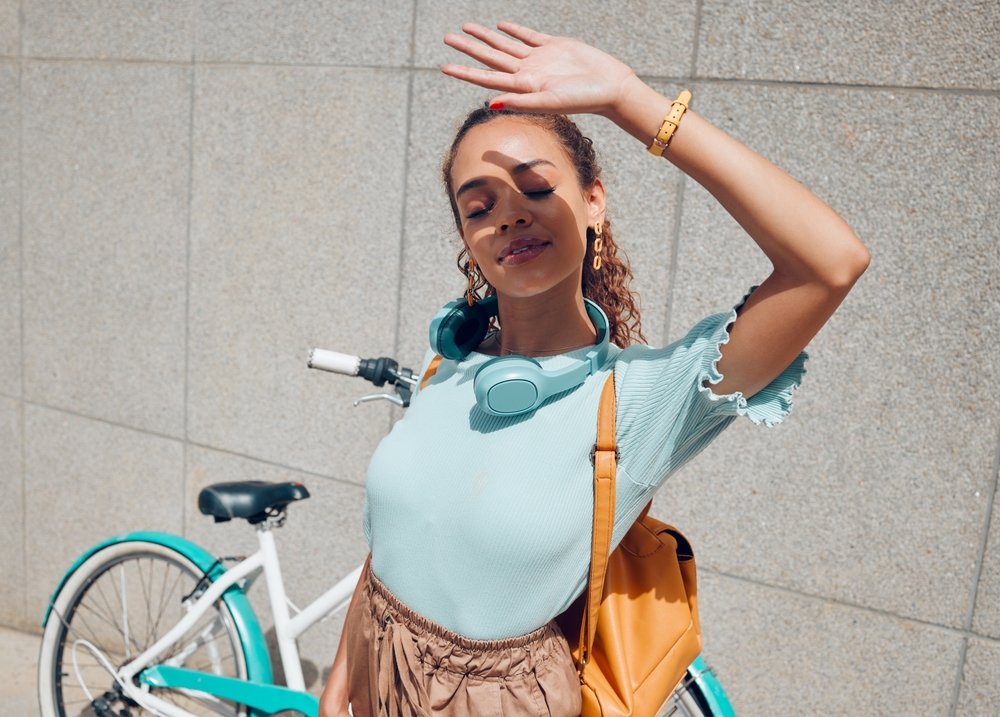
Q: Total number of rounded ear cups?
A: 2